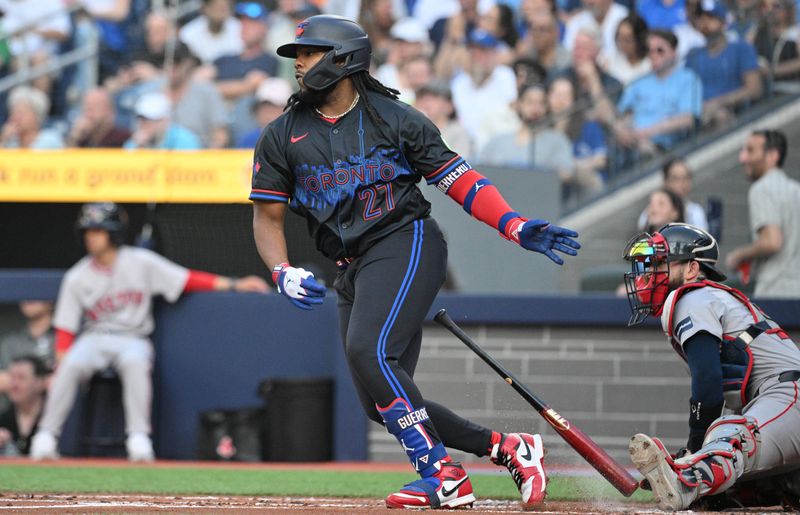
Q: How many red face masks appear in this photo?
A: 1